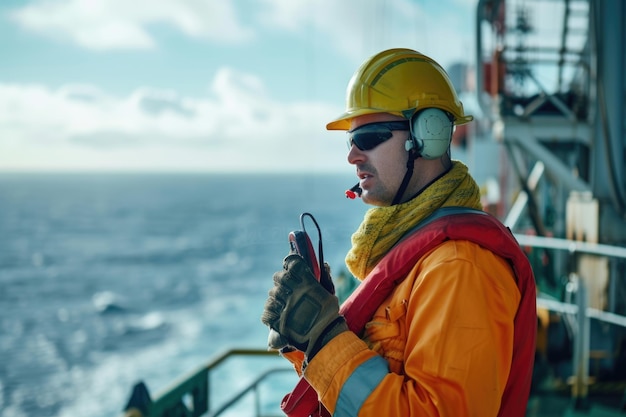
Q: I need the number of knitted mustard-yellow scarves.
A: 1